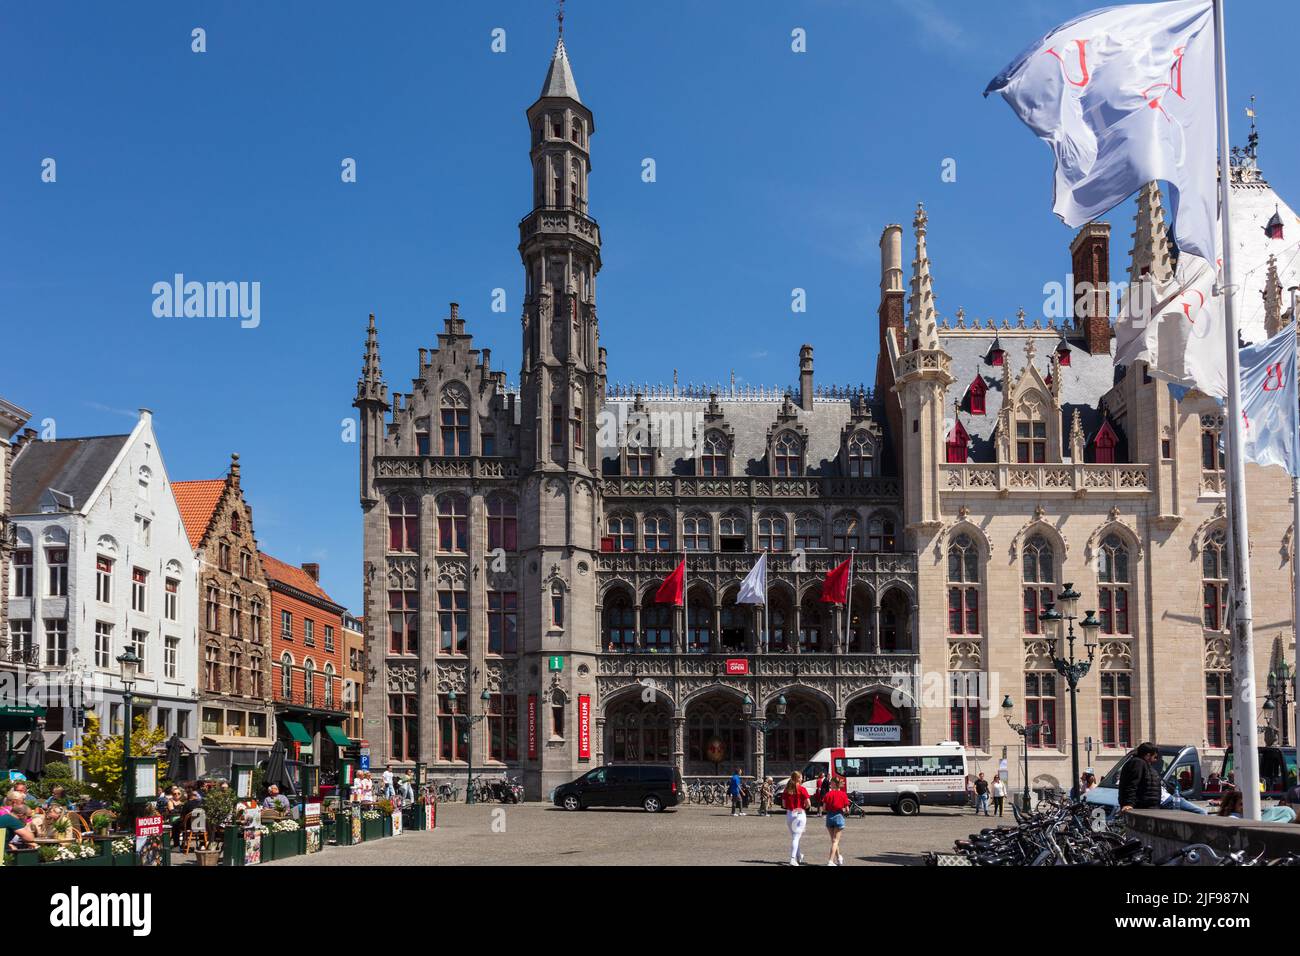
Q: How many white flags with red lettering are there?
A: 3